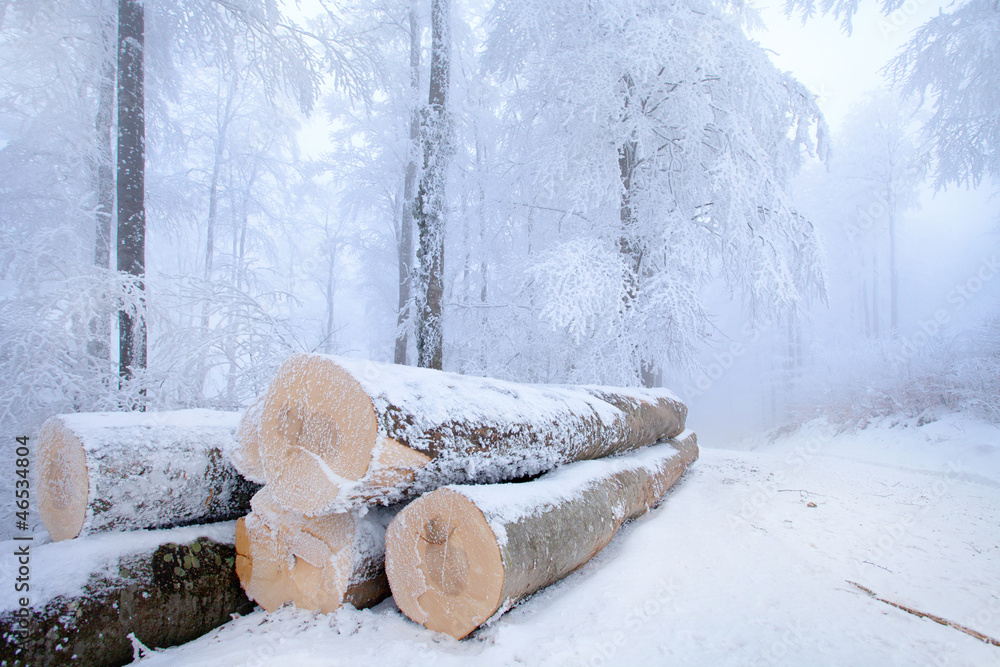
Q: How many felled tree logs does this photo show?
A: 6